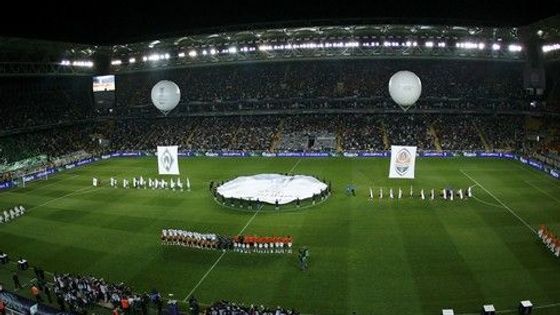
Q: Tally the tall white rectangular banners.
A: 2